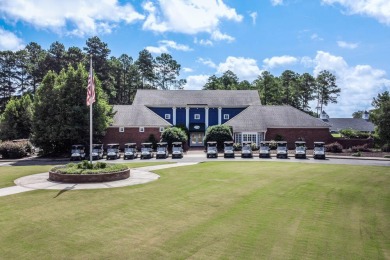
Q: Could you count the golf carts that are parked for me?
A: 14